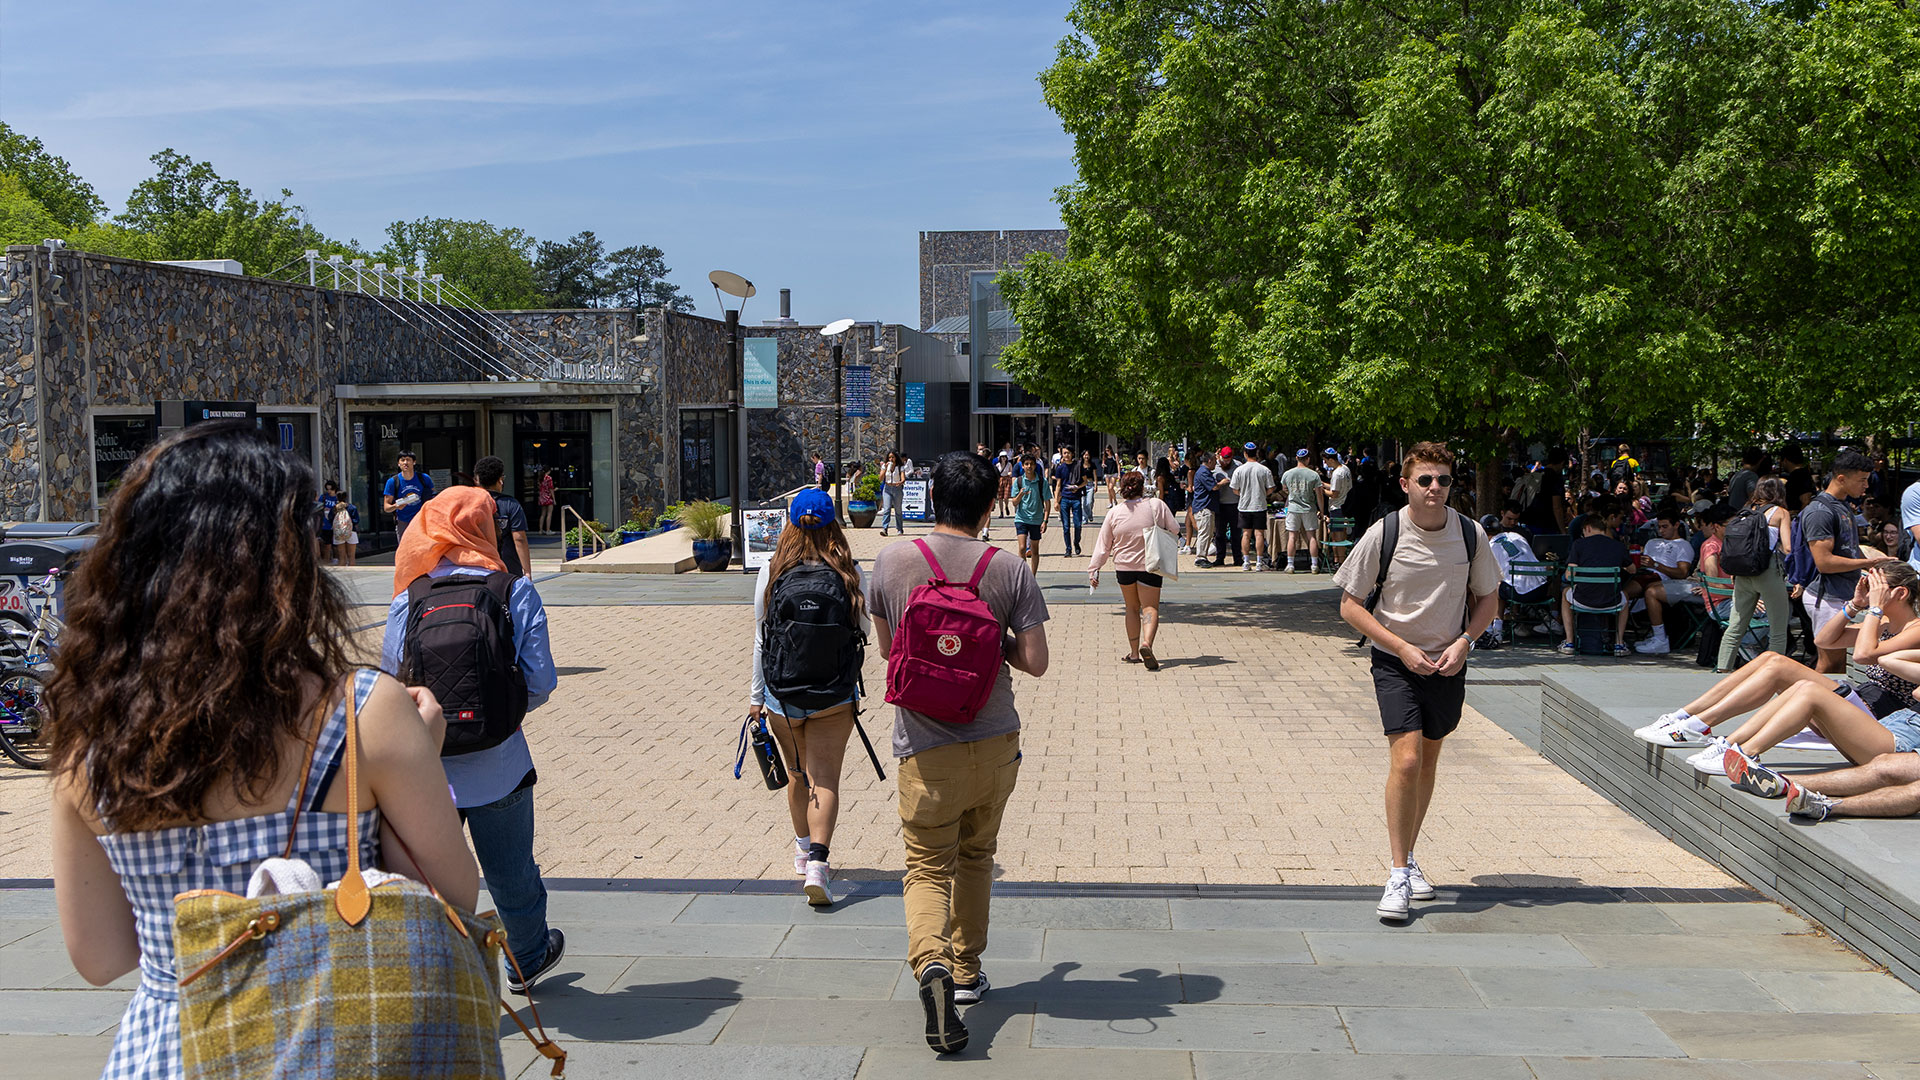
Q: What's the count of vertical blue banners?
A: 3